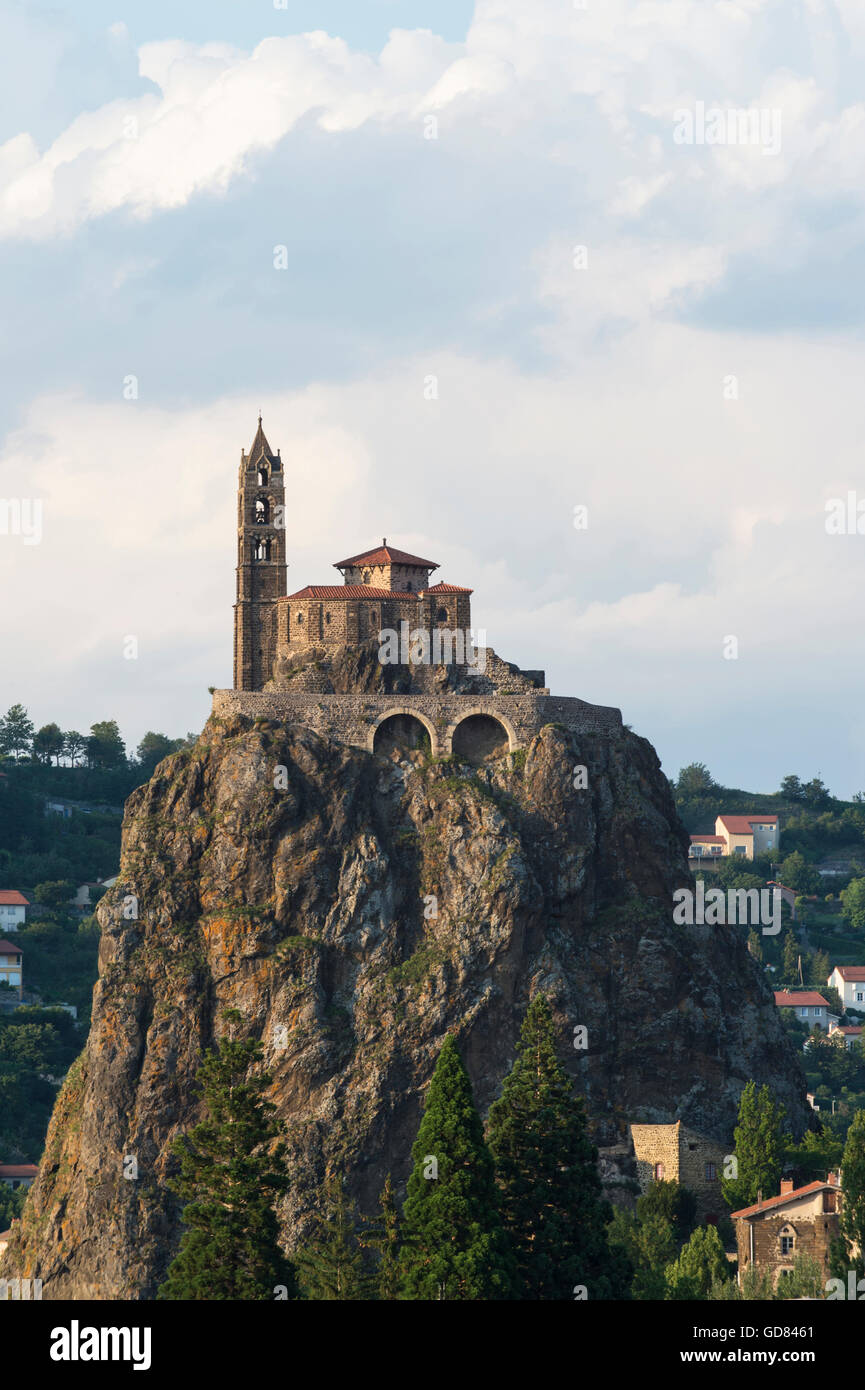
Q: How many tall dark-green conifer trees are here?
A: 3